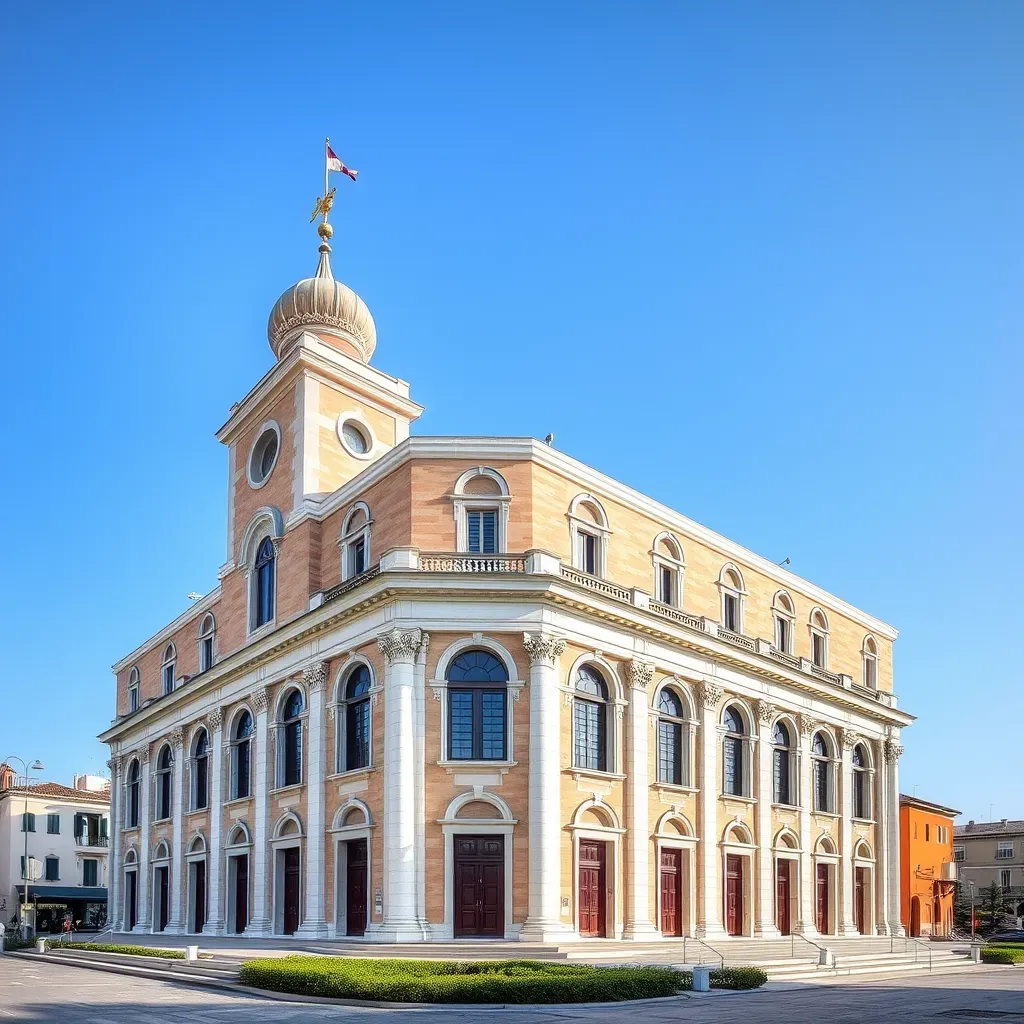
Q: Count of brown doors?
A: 13